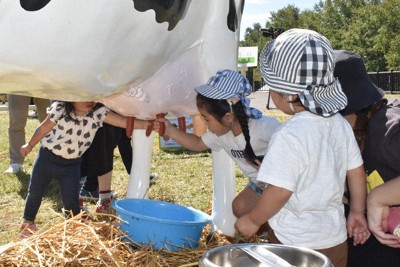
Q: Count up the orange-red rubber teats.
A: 4